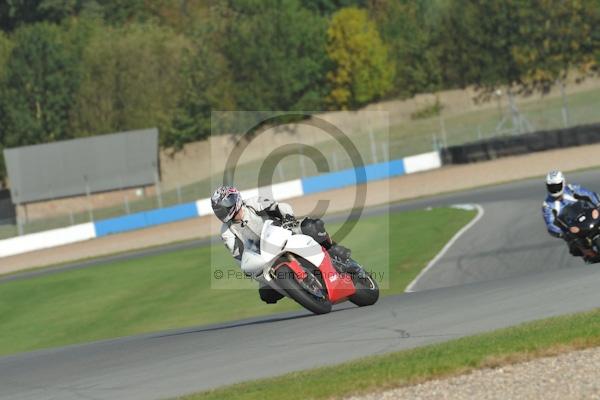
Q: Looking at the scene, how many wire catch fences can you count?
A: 1